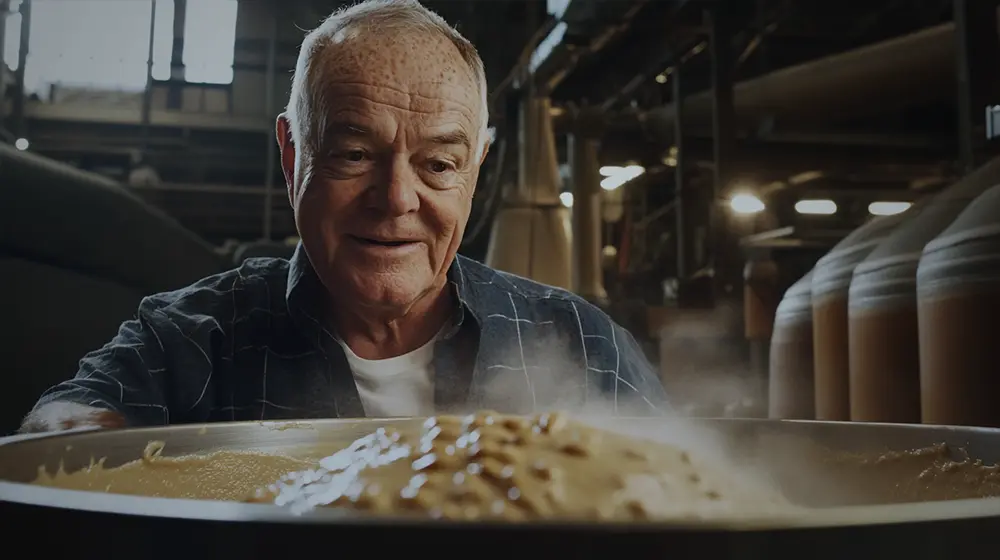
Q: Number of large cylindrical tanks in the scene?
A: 4